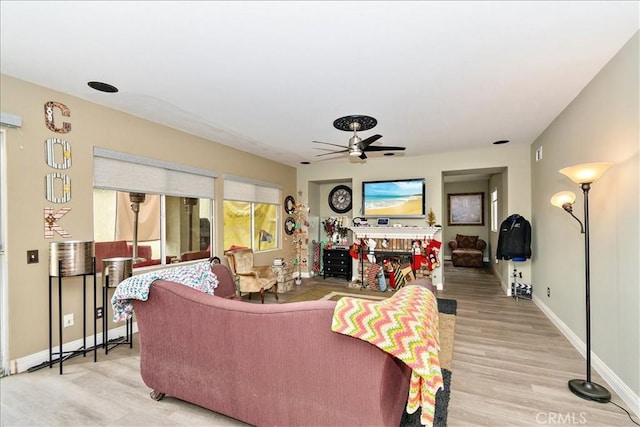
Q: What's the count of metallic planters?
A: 2